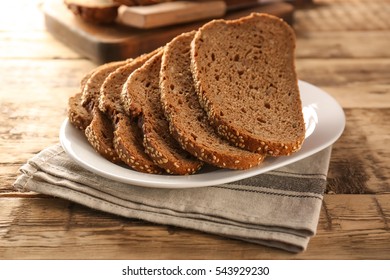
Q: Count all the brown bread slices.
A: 6